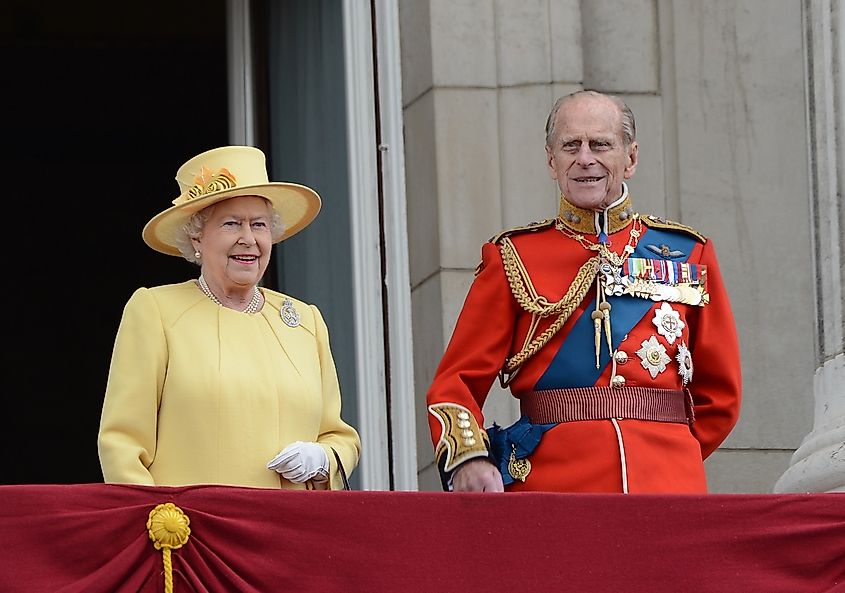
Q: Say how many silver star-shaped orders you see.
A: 3